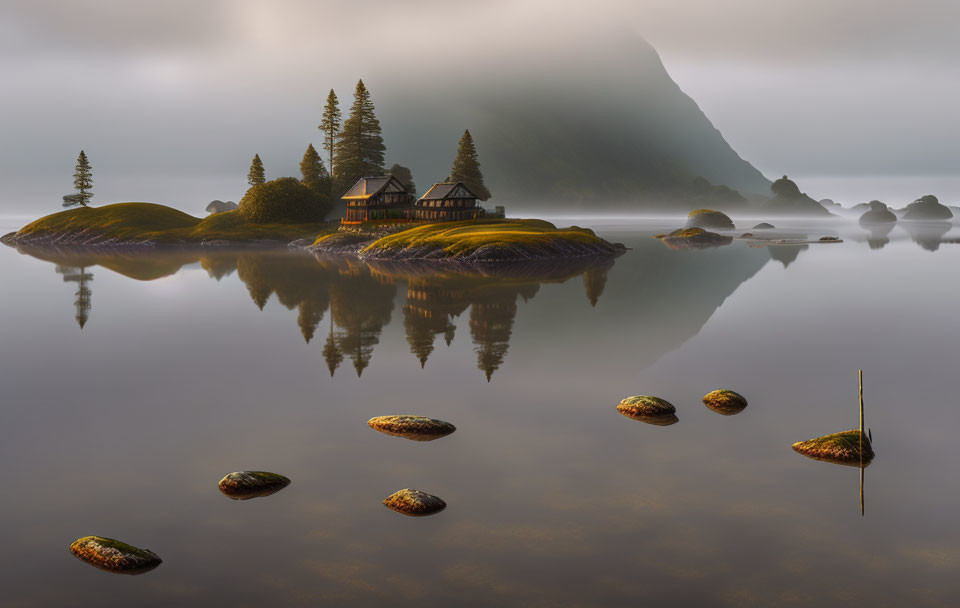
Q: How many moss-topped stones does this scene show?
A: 7